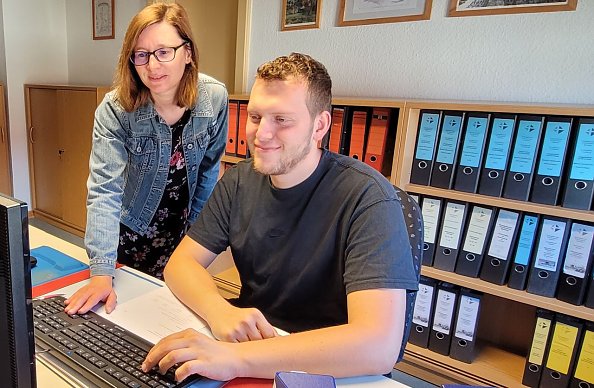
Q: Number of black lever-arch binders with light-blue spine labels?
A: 8